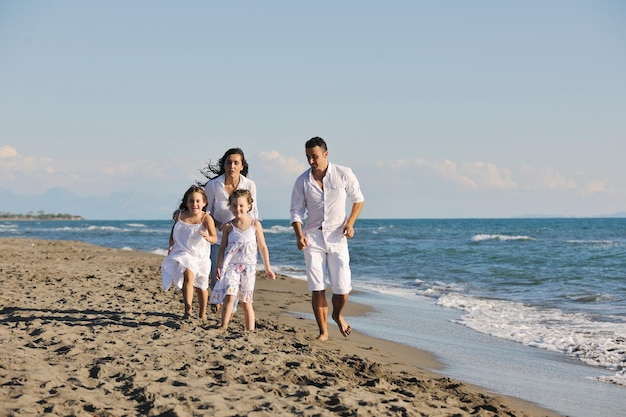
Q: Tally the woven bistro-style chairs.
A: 0